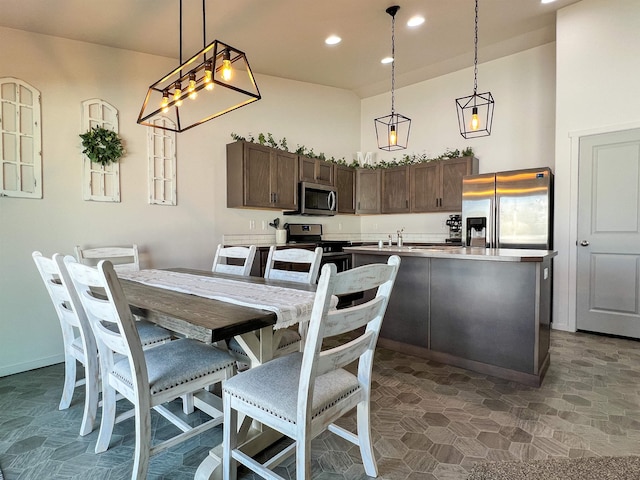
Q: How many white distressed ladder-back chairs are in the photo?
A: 6